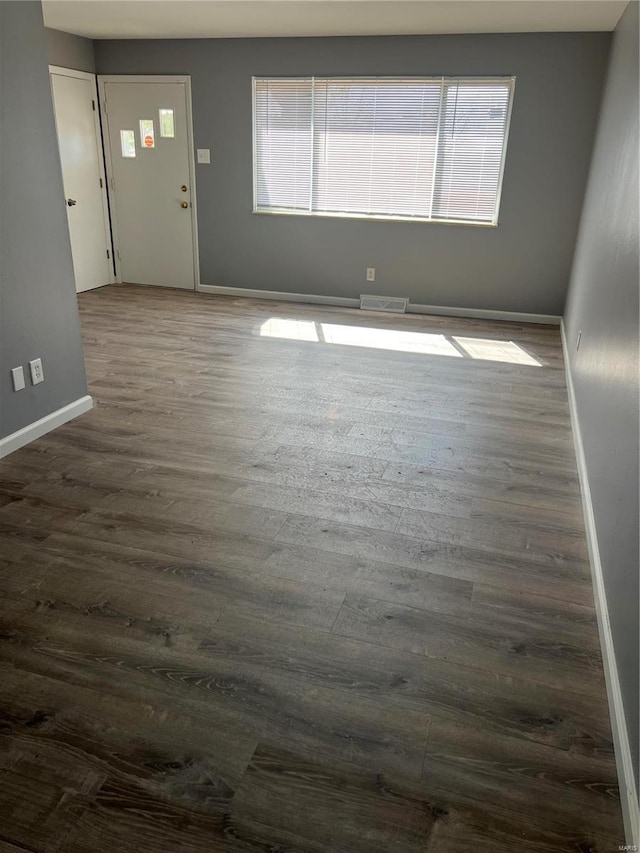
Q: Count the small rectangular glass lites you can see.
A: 3